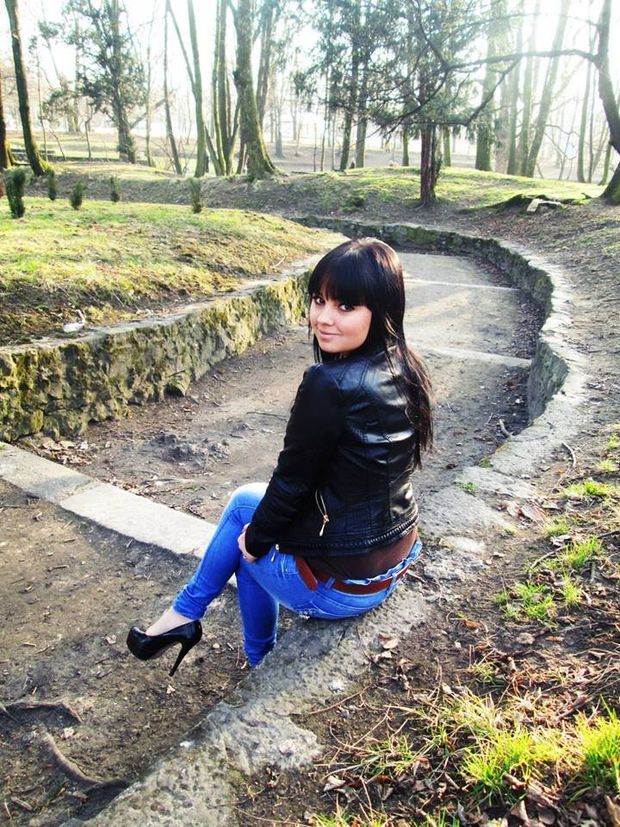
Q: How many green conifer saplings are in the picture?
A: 5